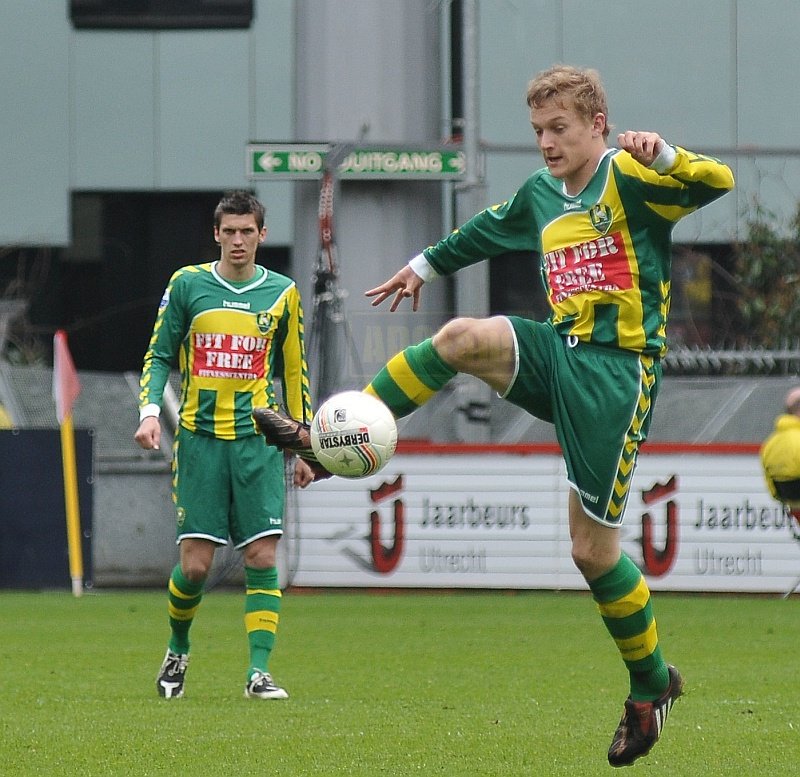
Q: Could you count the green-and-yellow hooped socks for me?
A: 4